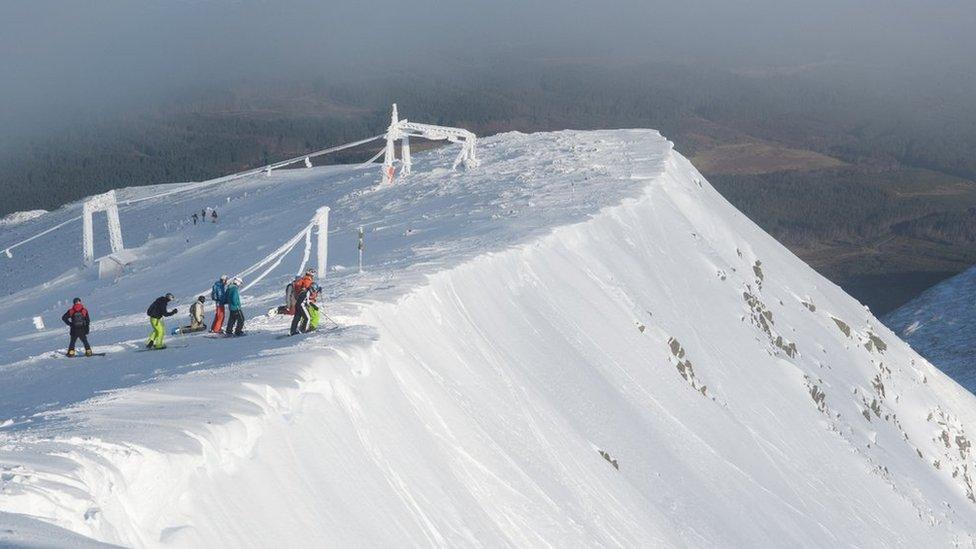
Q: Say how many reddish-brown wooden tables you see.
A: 0